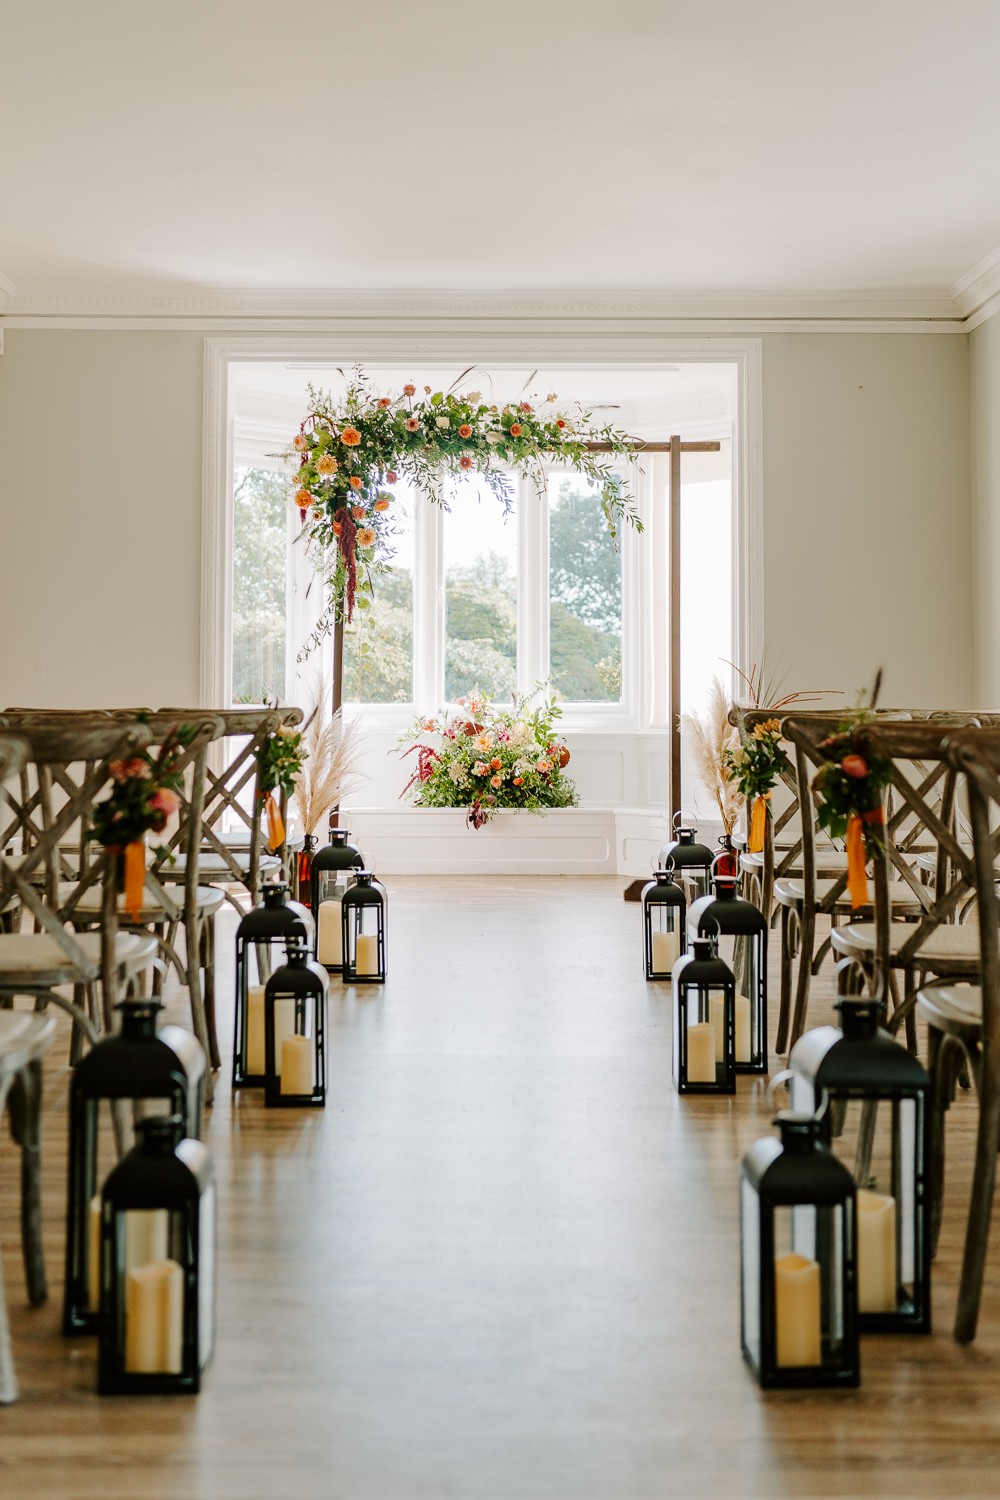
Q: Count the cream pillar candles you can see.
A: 12